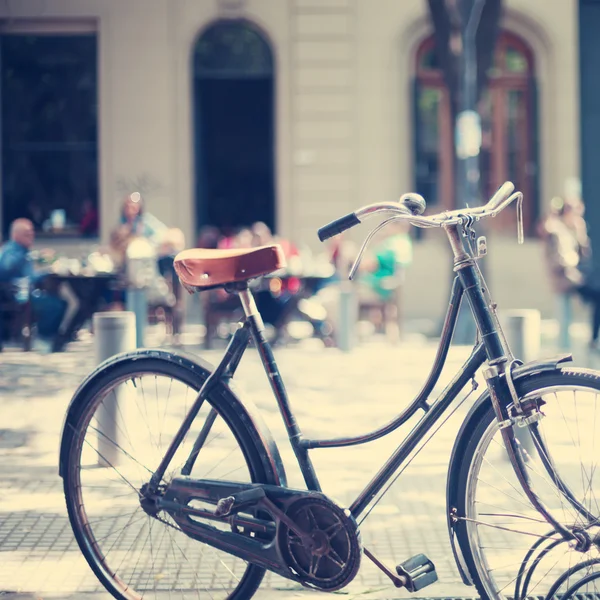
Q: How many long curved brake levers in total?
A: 2